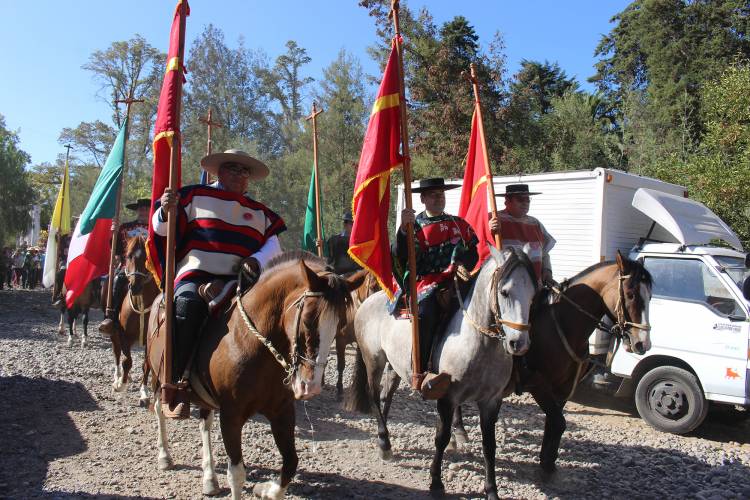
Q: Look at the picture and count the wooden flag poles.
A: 7